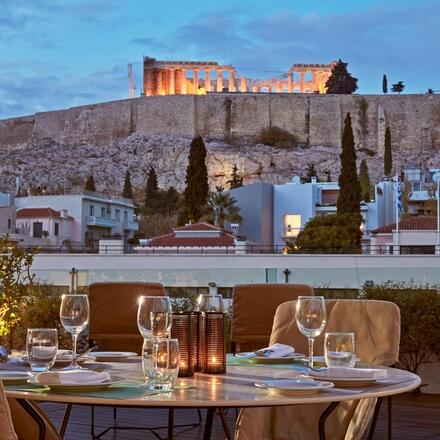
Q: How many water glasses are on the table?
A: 3